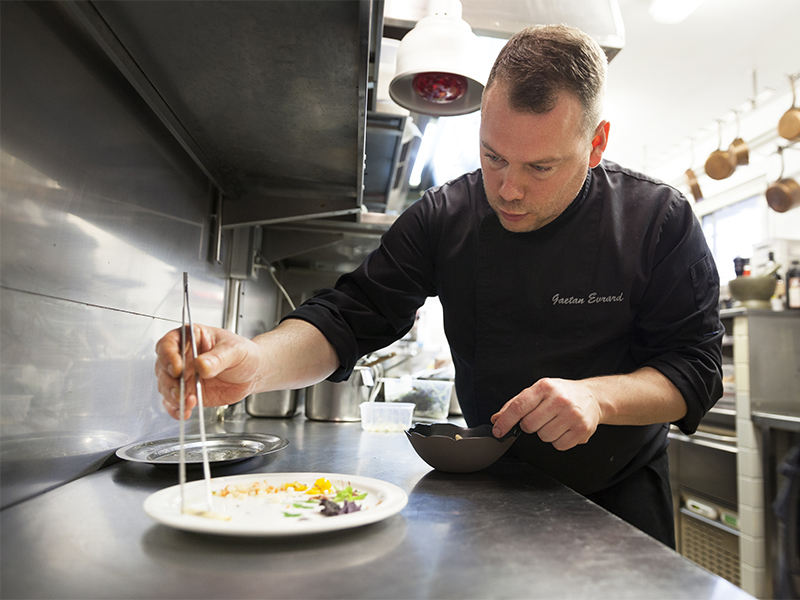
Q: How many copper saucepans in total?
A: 5